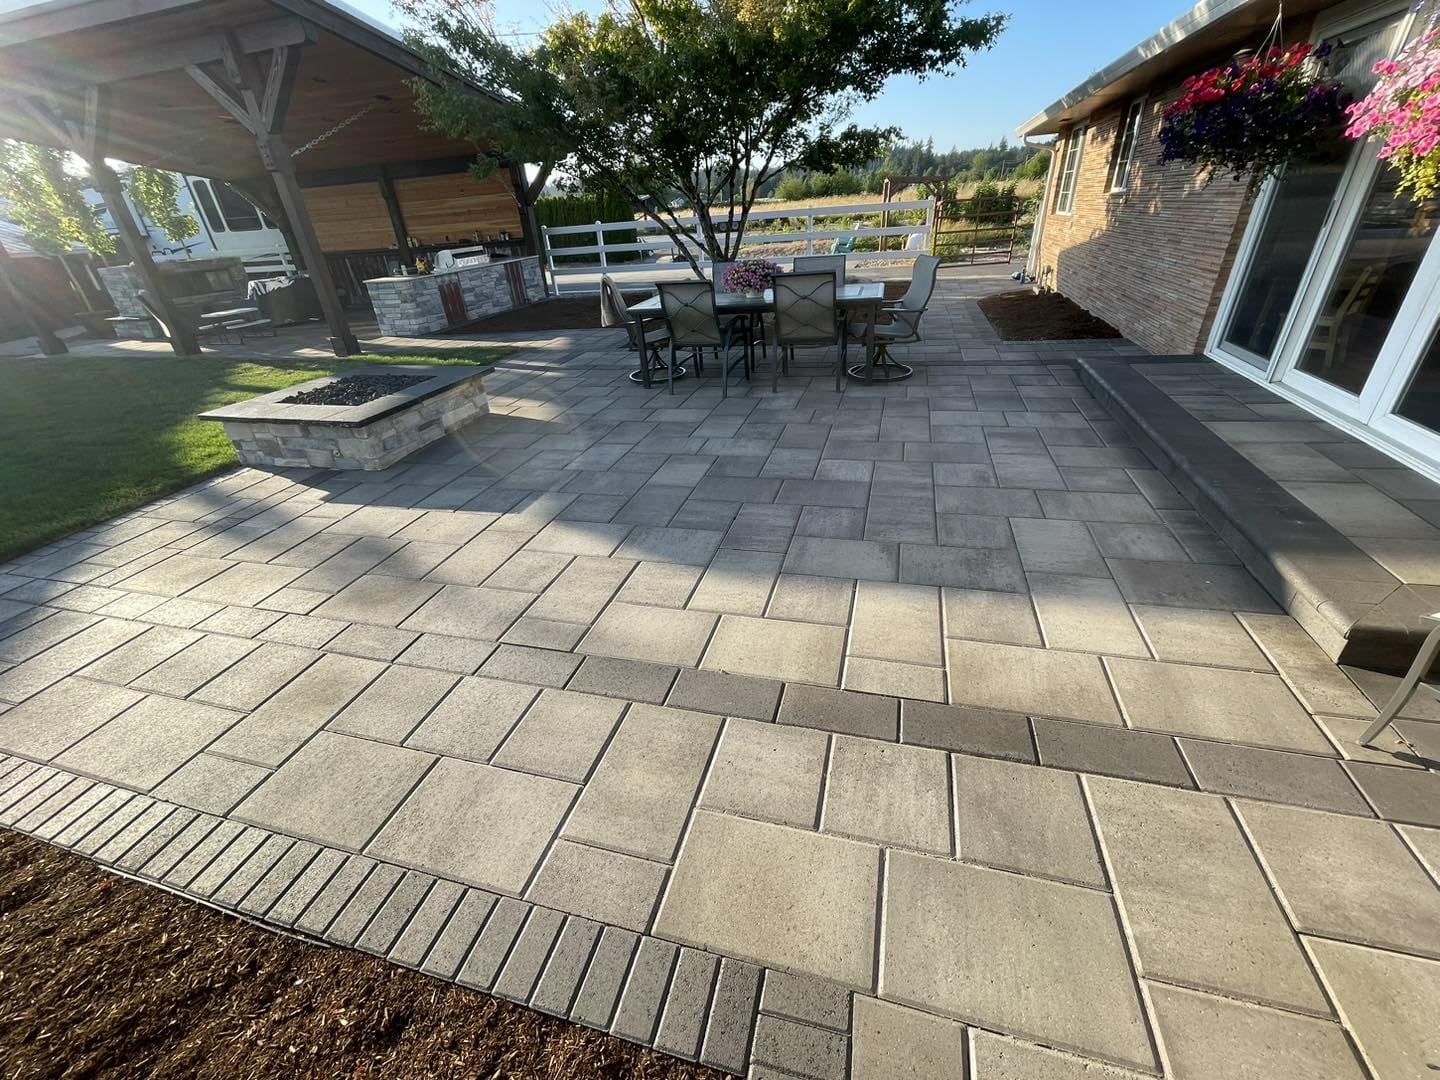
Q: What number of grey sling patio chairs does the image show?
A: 6